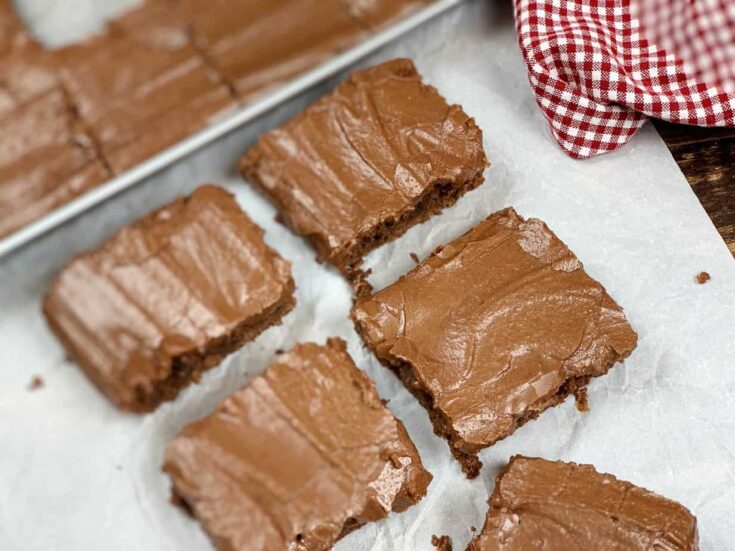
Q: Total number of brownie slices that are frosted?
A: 5